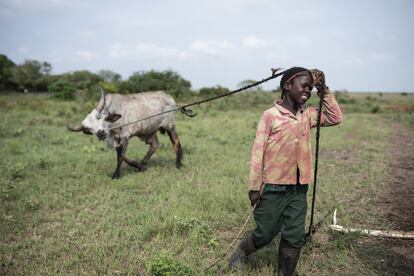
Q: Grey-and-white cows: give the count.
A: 1